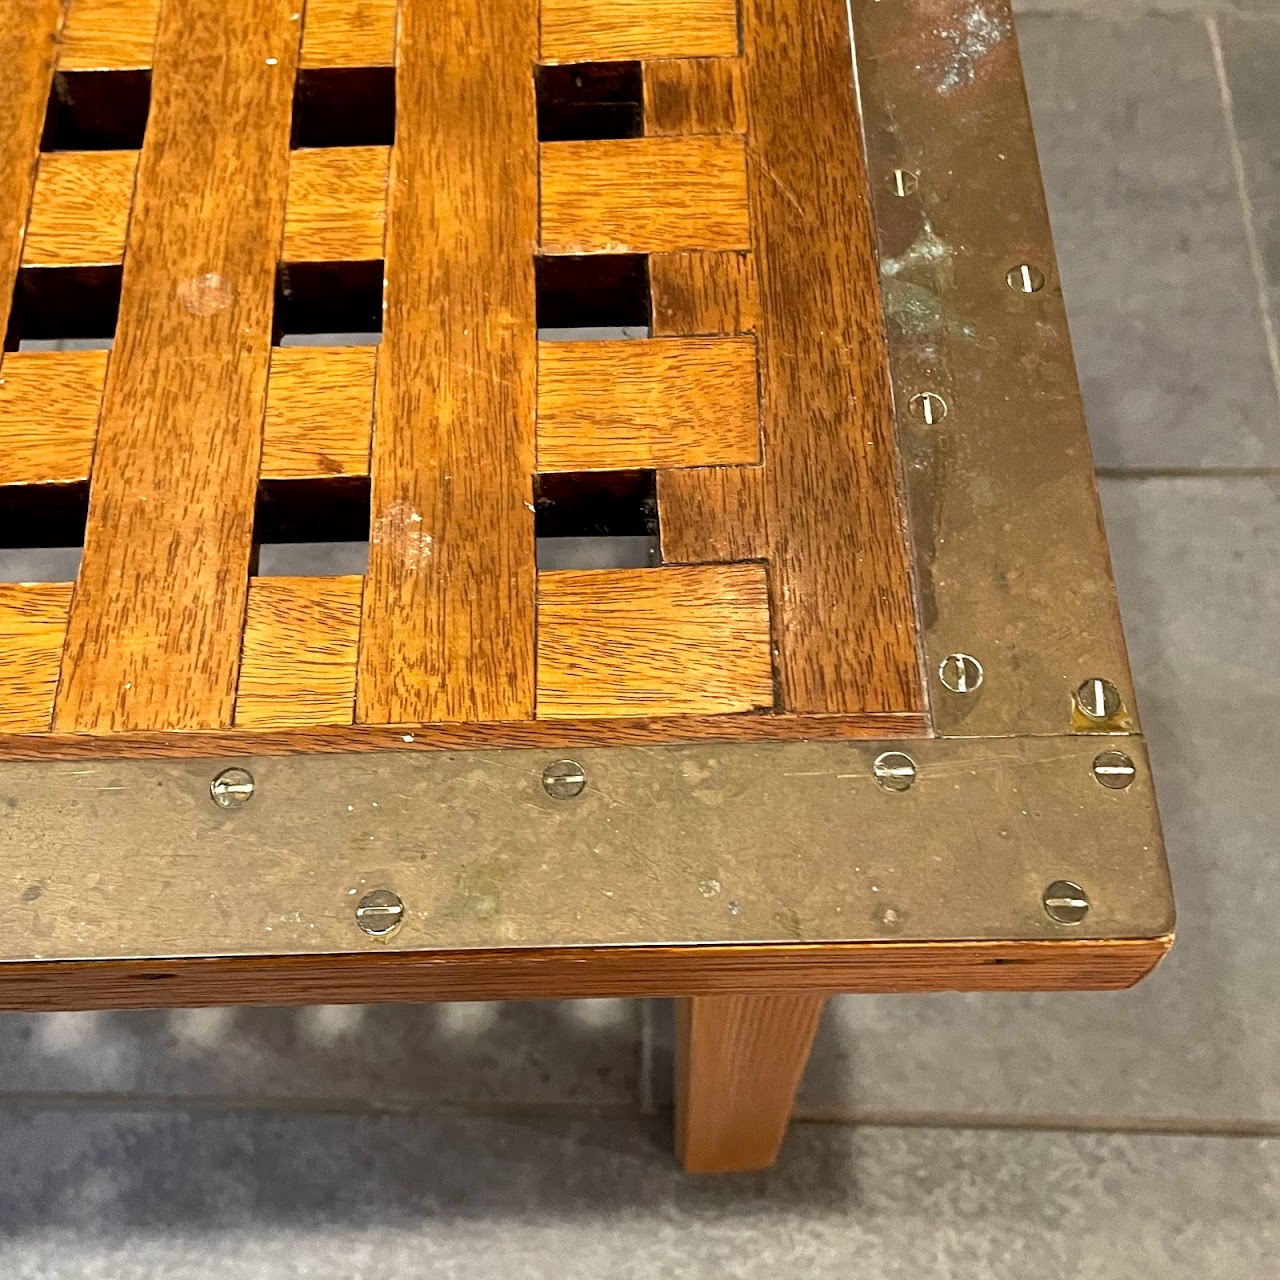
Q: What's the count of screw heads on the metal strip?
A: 11